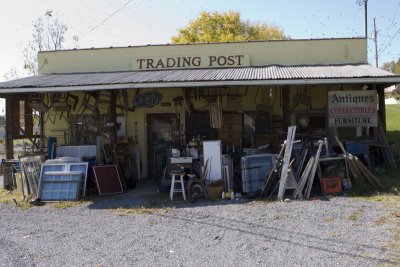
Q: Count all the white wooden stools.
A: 1